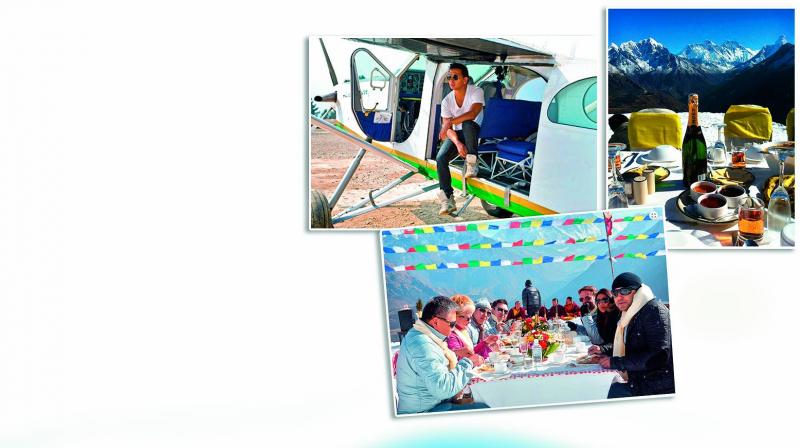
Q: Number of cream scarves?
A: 3